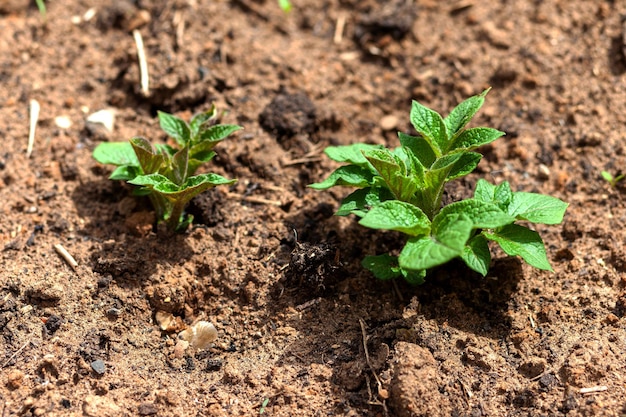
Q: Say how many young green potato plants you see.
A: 2